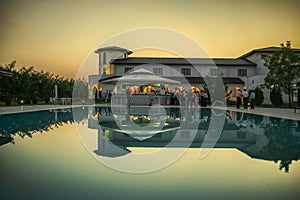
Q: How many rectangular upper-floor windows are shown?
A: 5